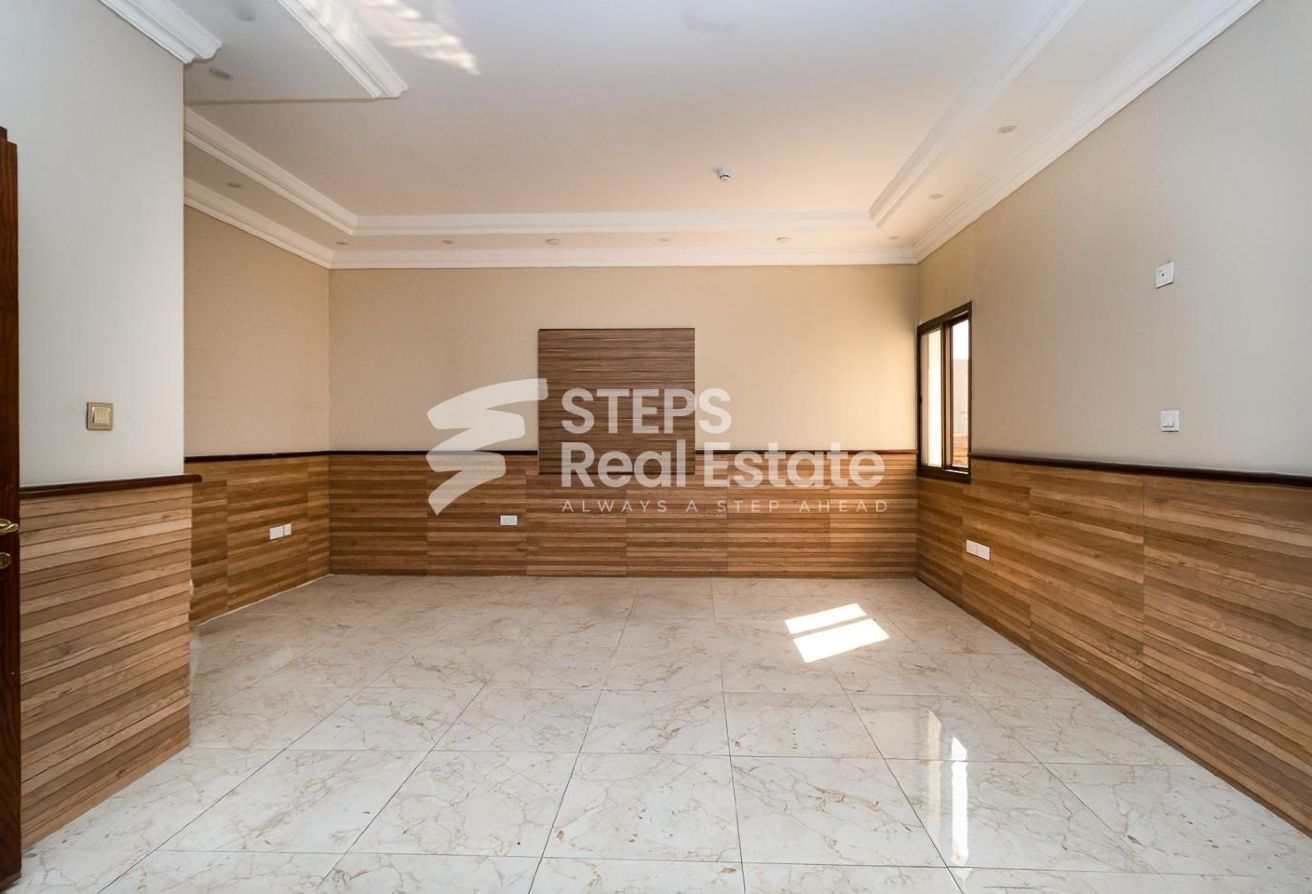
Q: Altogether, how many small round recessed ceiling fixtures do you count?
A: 10